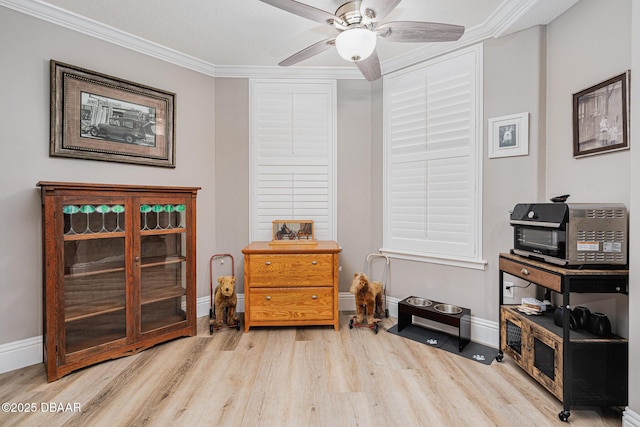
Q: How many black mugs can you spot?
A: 3